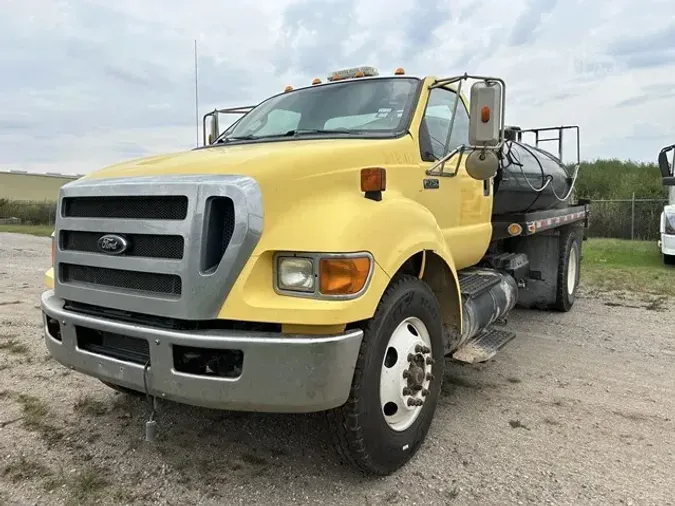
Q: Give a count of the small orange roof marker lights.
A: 5